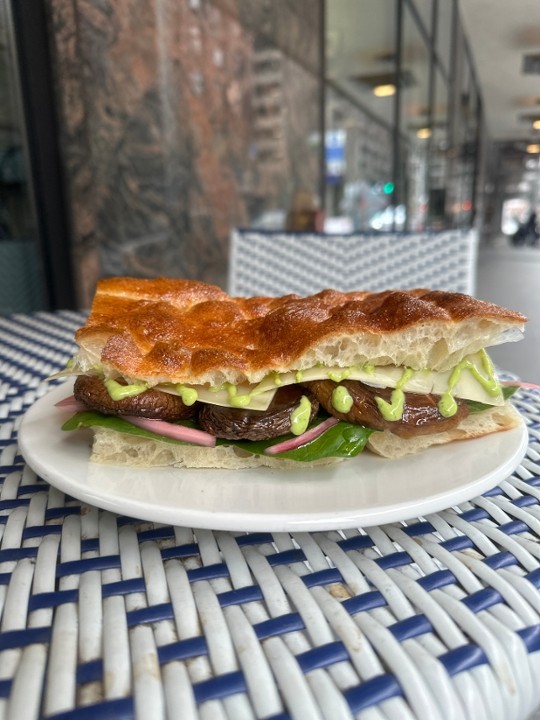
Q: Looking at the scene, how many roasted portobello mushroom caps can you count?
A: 3